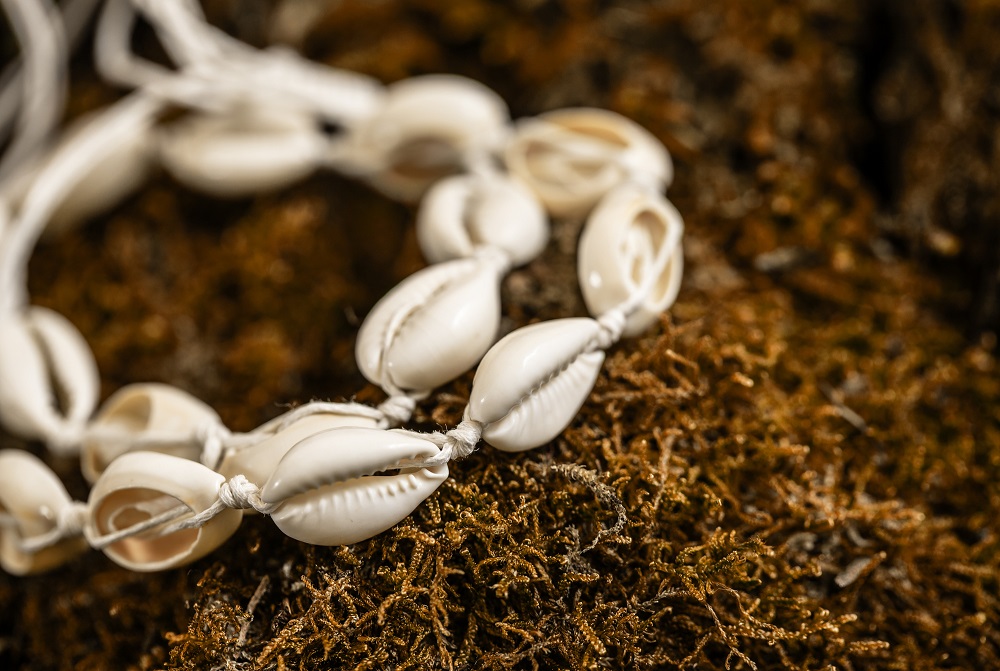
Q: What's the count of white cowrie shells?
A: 14